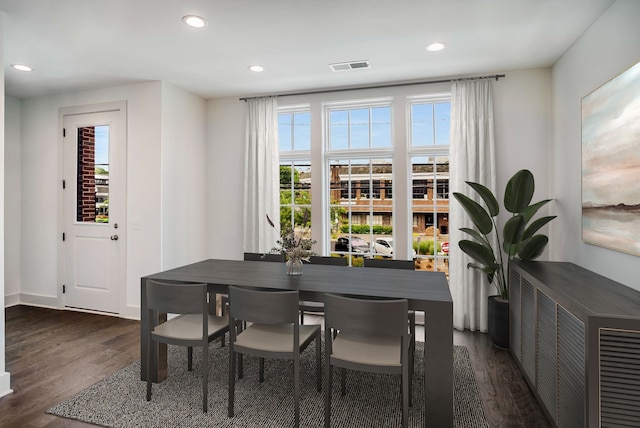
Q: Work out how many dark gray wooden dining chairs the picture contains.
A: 6